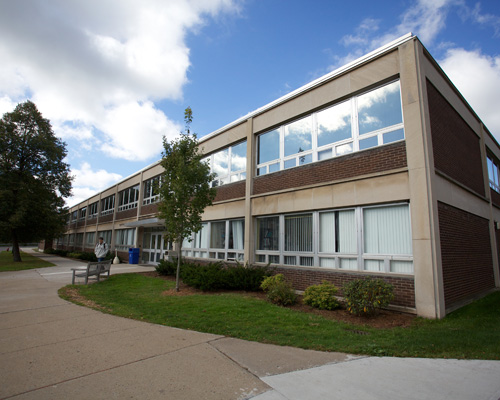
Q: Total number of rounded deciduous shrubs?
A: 3